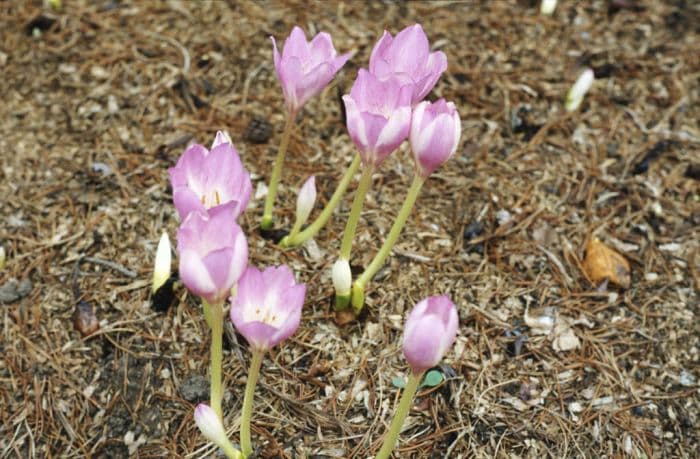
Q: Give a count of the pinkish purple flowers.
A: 8